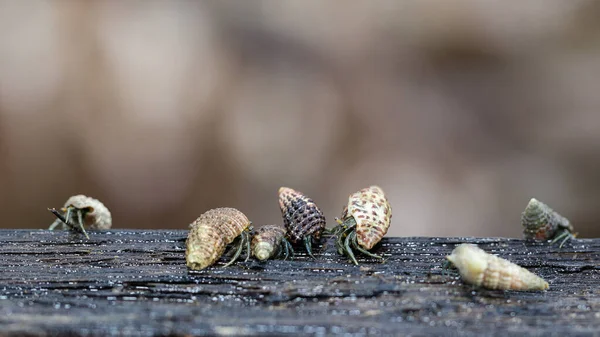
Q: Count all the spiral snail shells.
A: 7